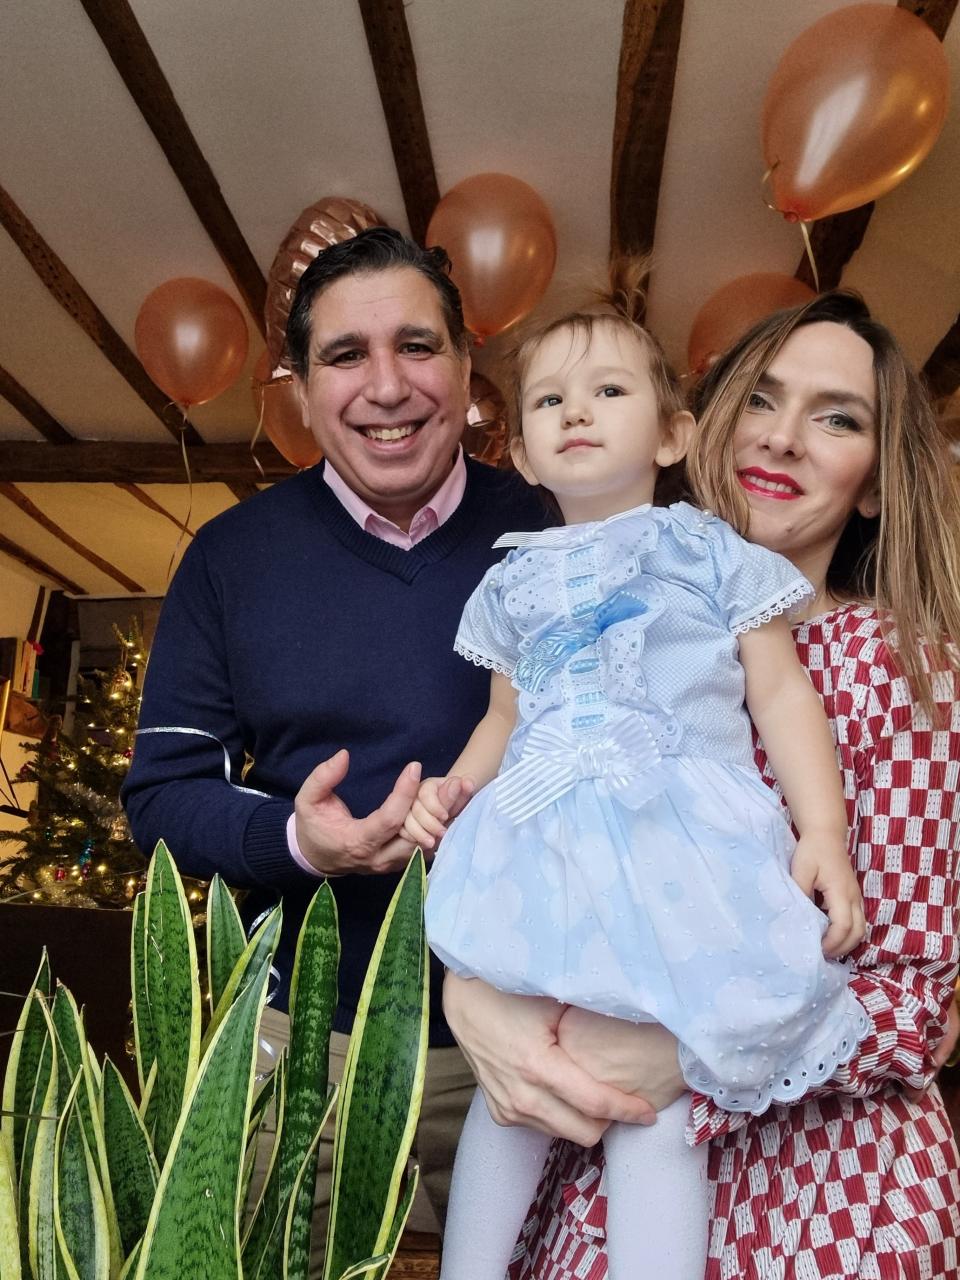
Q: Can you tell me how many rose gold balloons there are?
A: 7